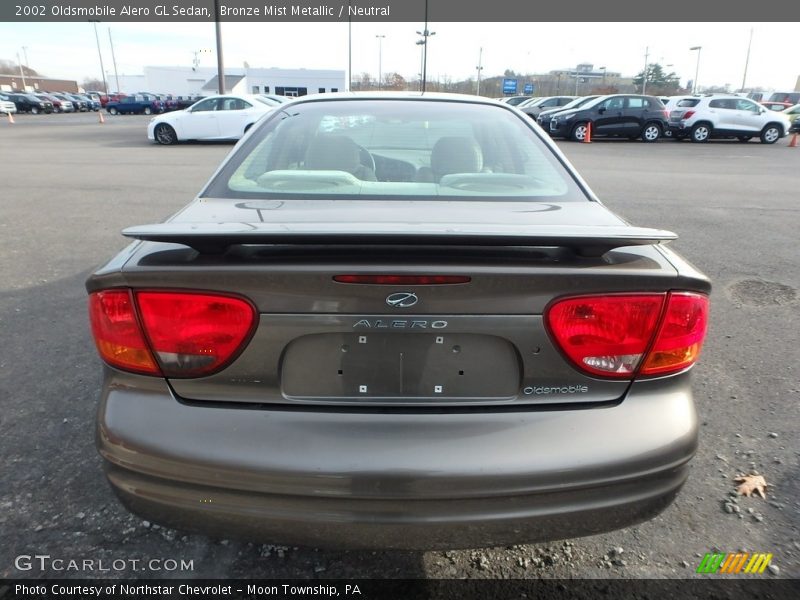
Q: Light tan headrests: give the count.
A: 2